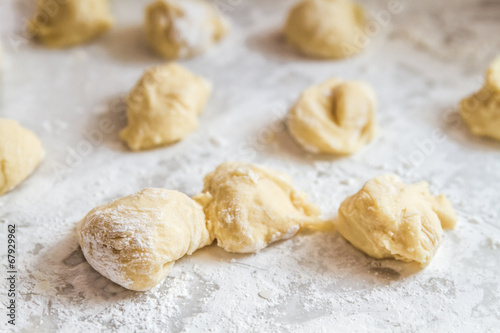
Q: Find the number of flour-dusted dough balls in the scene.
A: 10